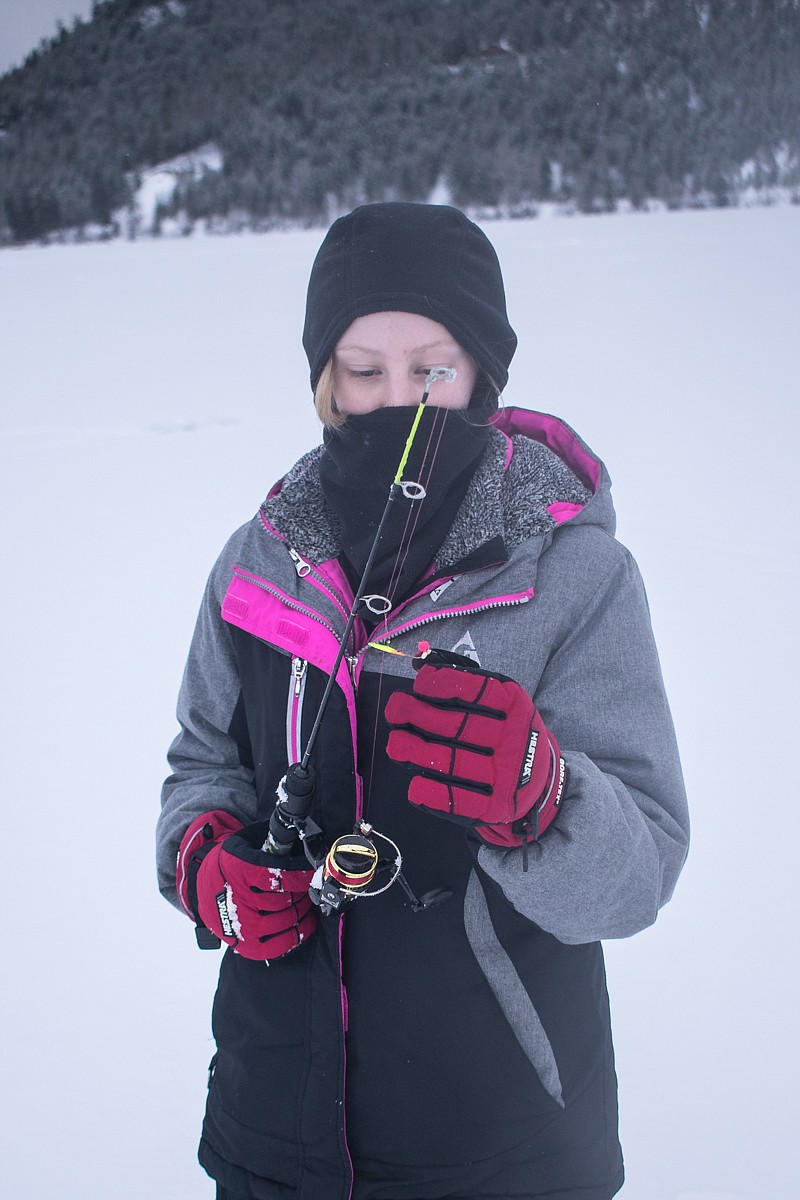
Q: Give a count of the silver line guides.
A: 3